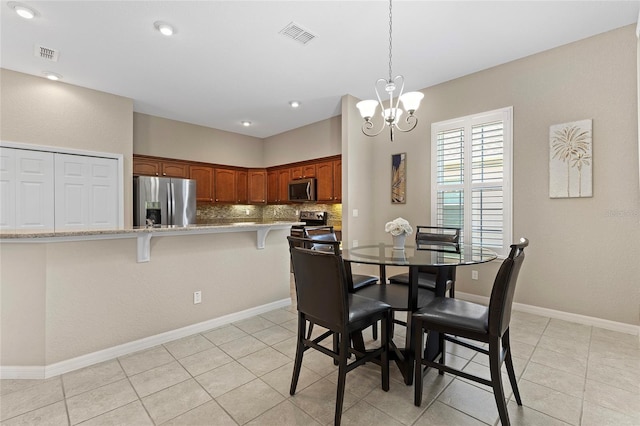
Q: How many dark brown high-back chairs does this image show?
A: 4